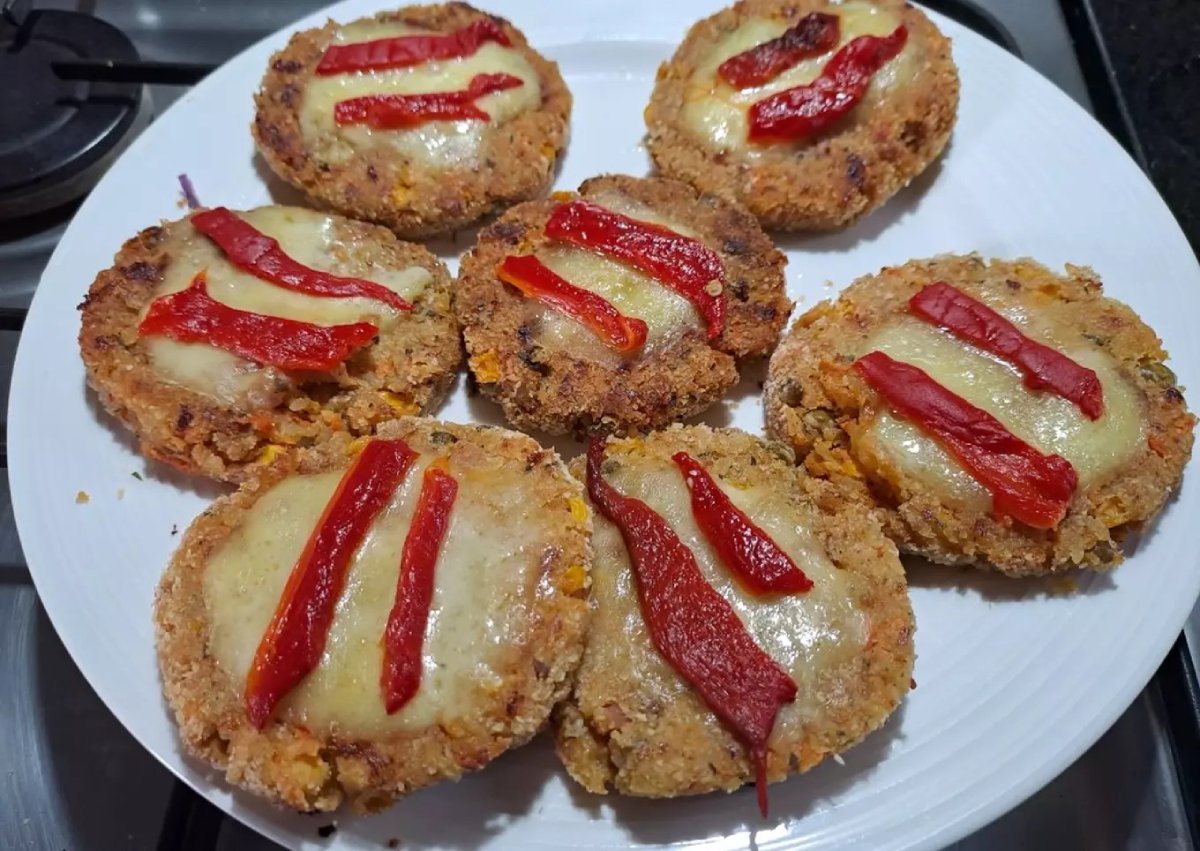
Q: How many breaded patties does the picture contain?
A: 7